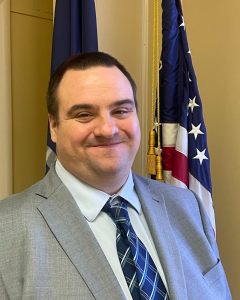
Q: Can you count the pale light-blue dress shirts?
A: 1